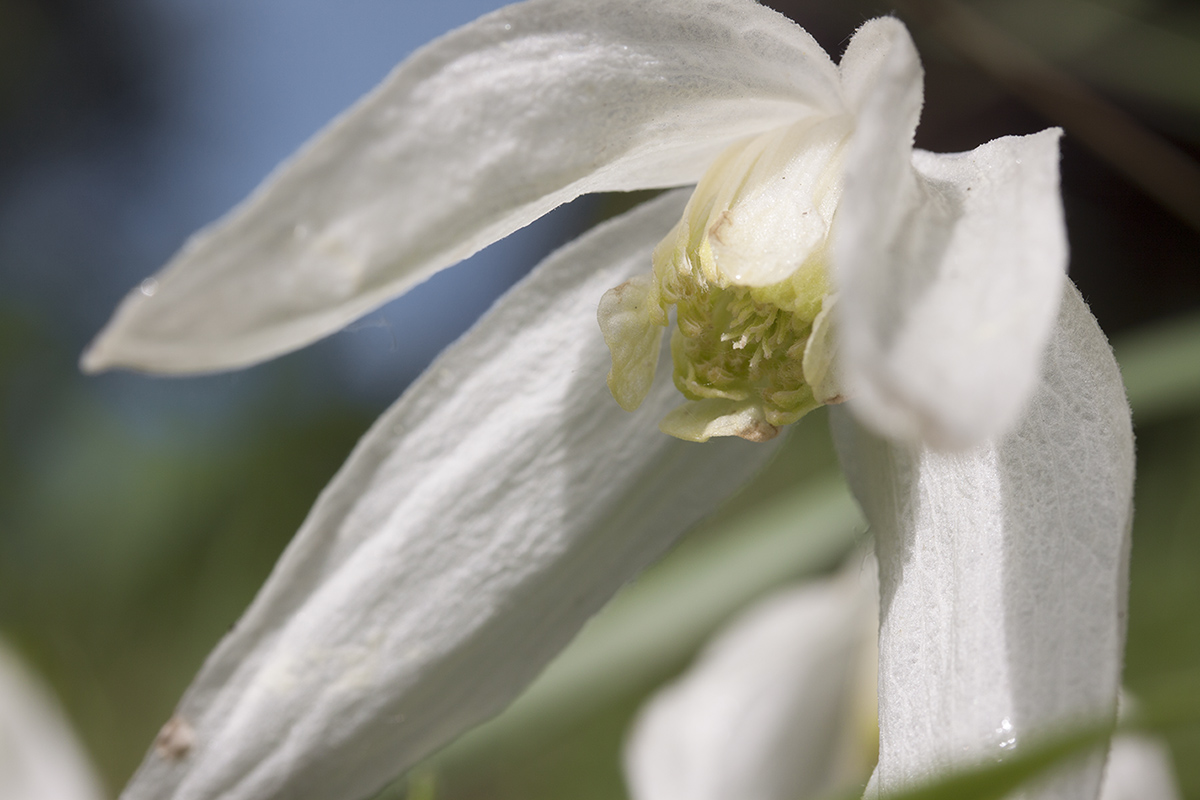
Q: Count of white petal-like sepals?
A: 4